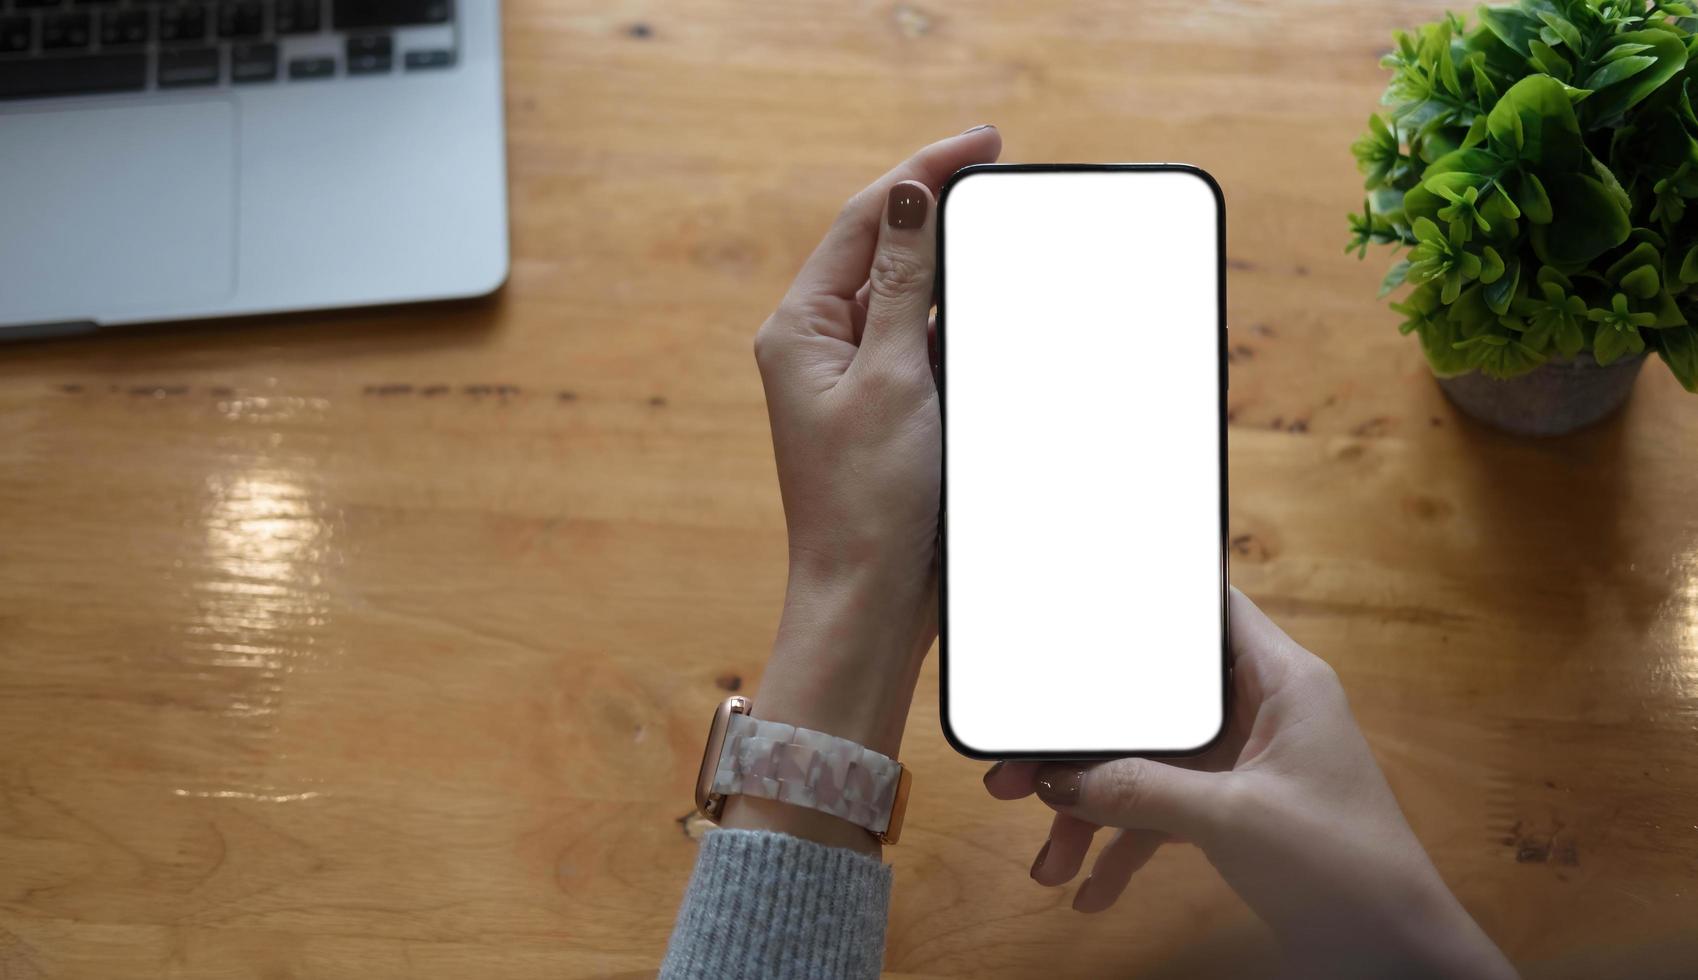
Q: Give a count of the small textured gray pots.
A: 1